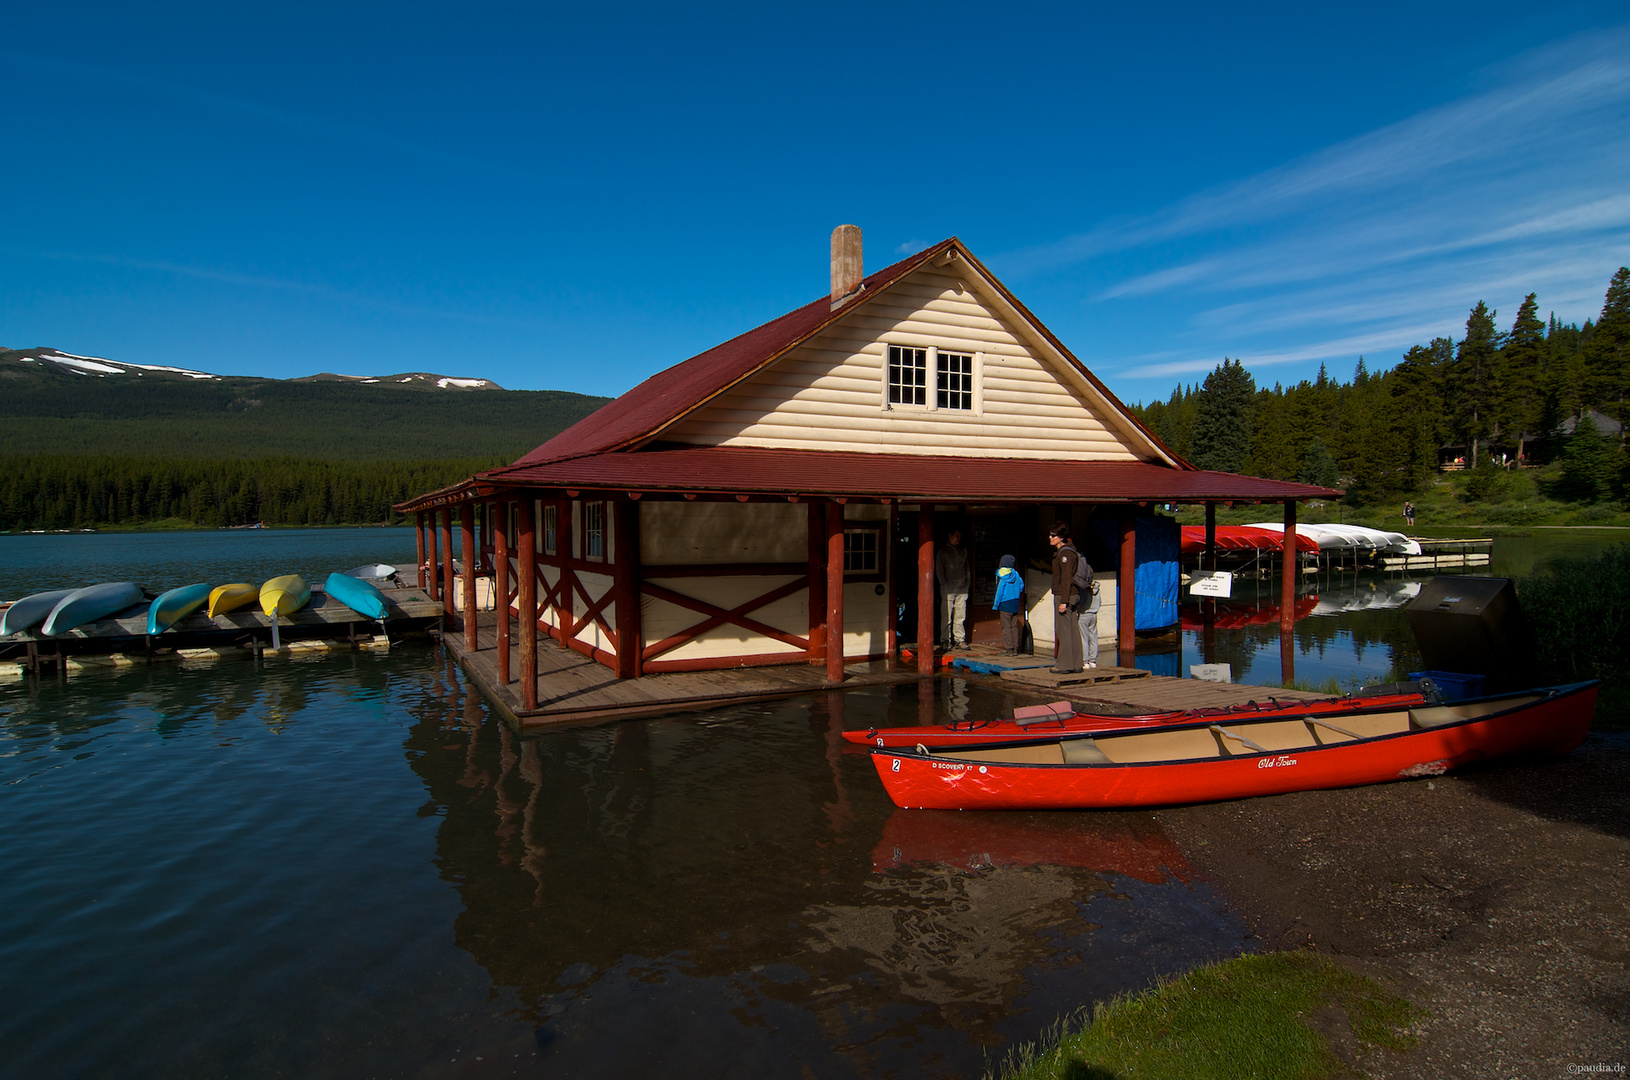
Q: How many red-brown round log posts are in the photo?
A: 11